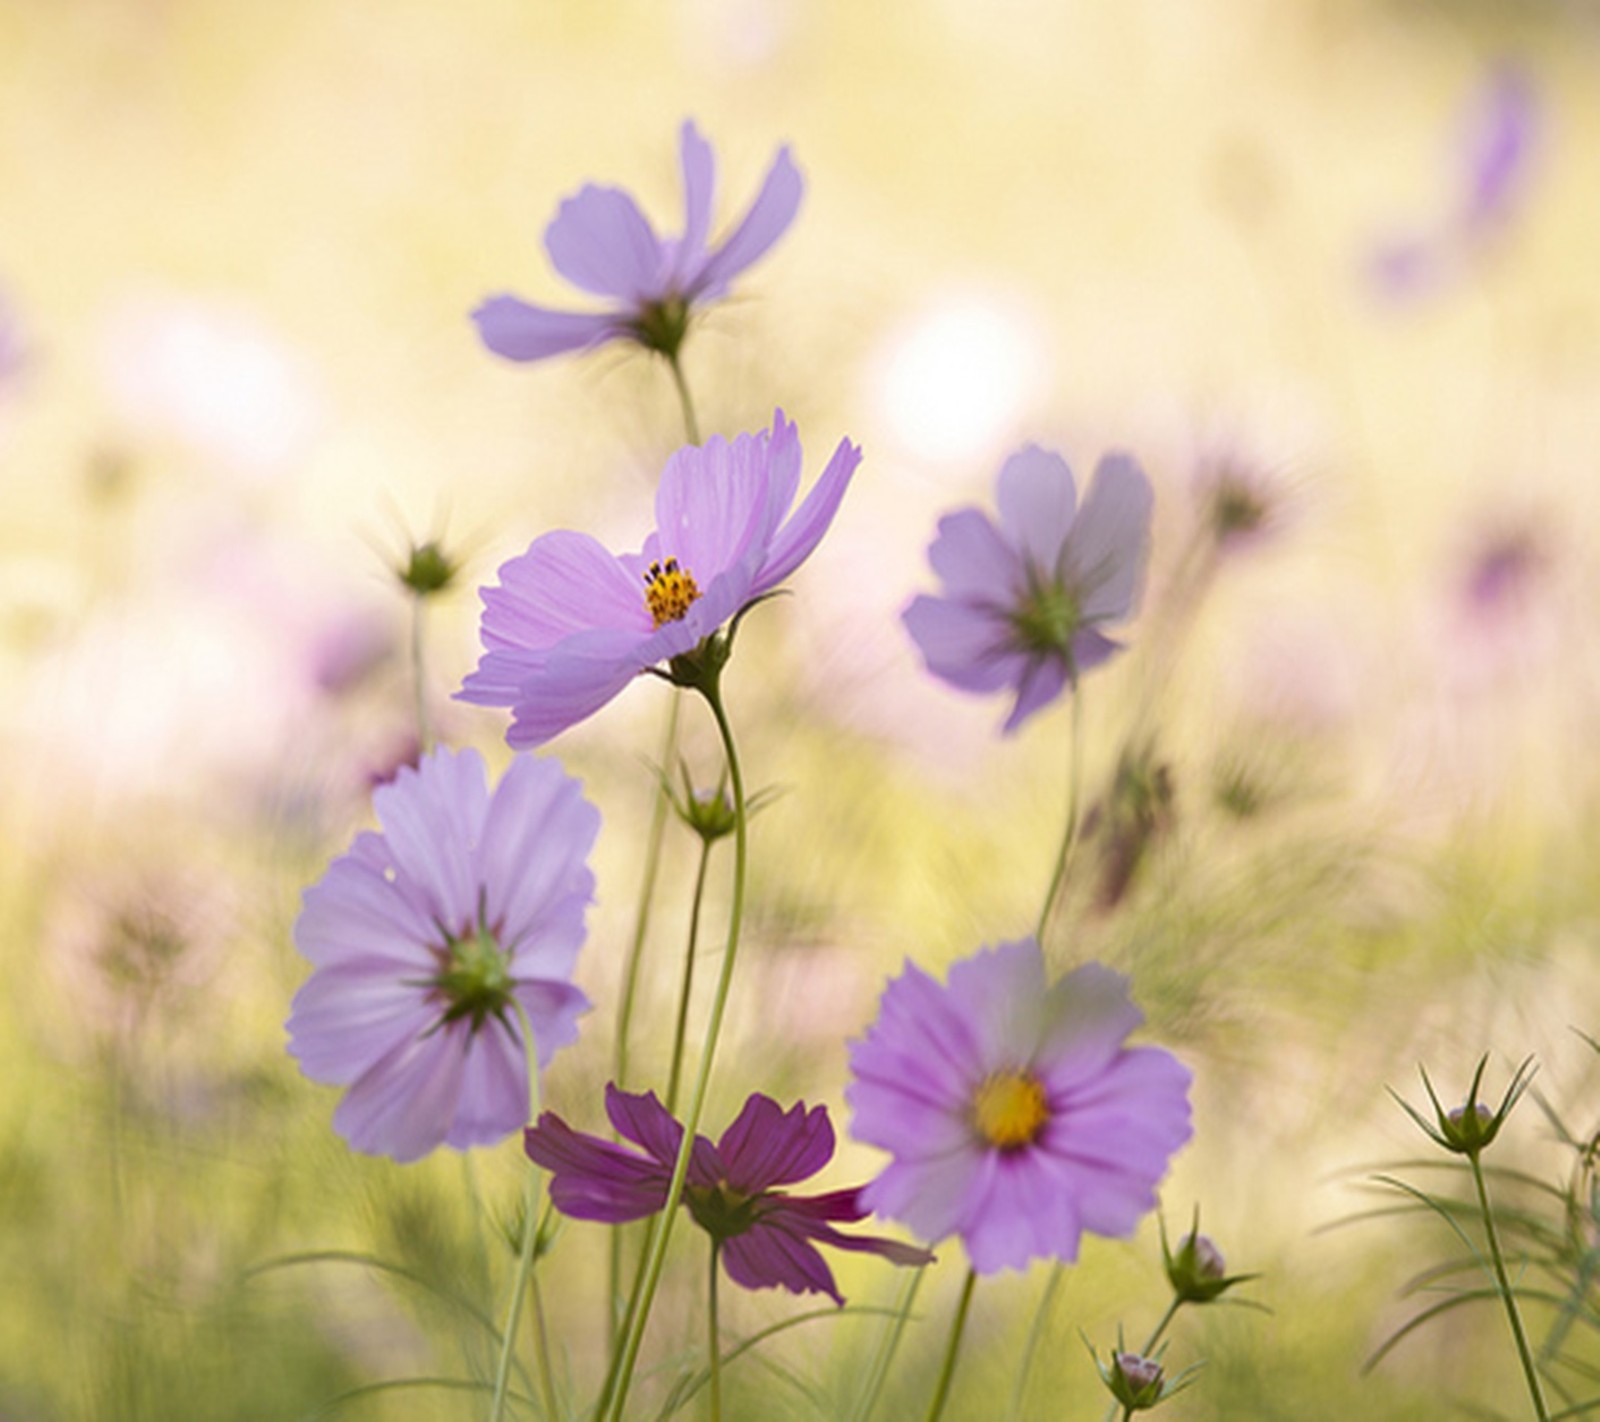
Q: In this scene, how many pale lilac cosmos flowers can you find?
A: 5